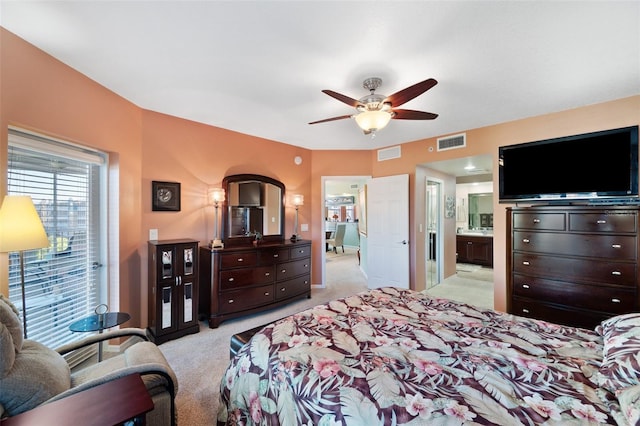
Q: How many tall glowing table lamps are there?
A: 2